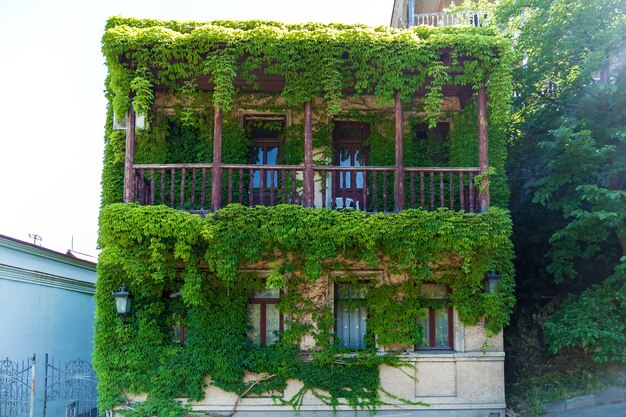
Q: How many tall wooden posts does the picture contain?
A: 5